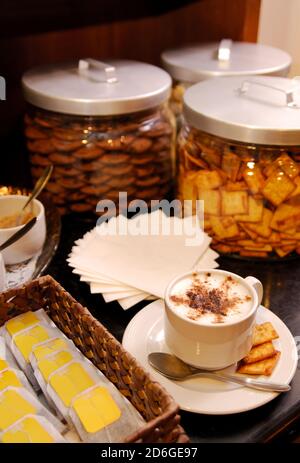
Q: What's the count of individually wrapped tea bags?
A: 10